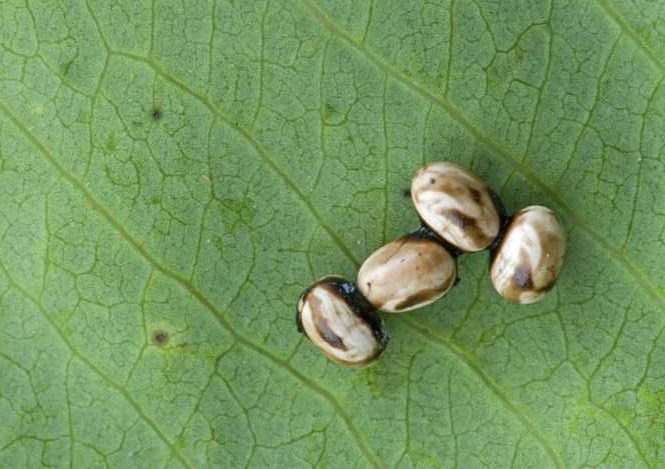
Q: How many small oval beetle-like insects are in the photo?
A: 4